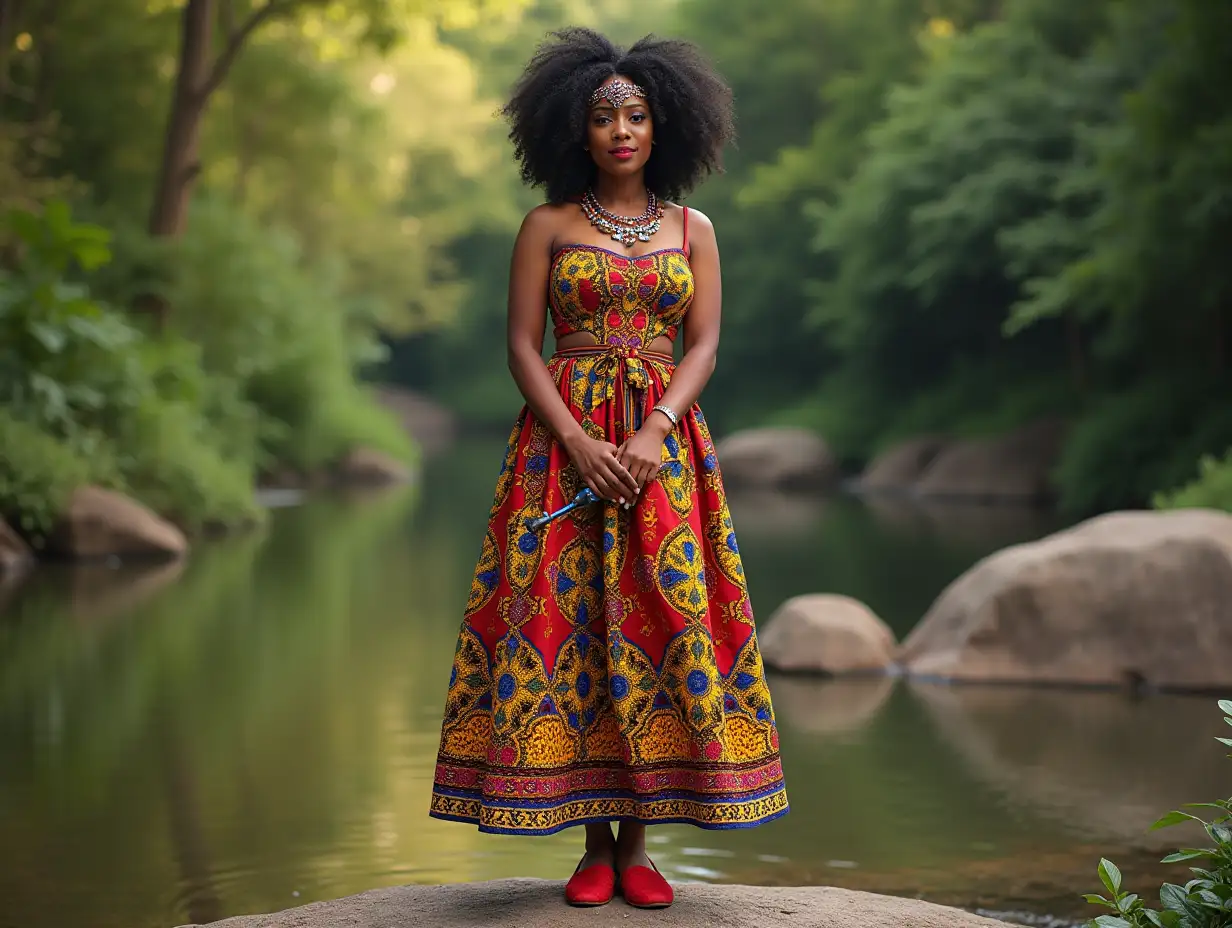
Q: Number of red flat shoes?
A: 2